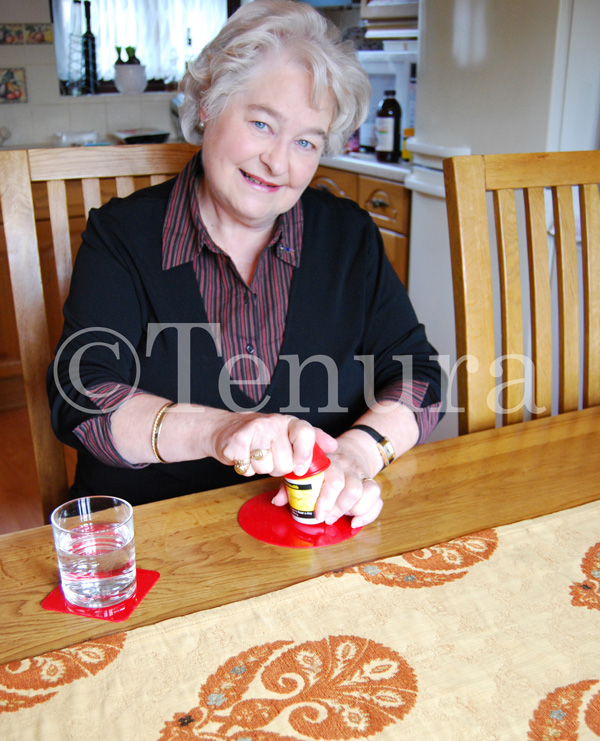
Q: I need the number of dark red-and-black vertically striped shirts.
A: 1